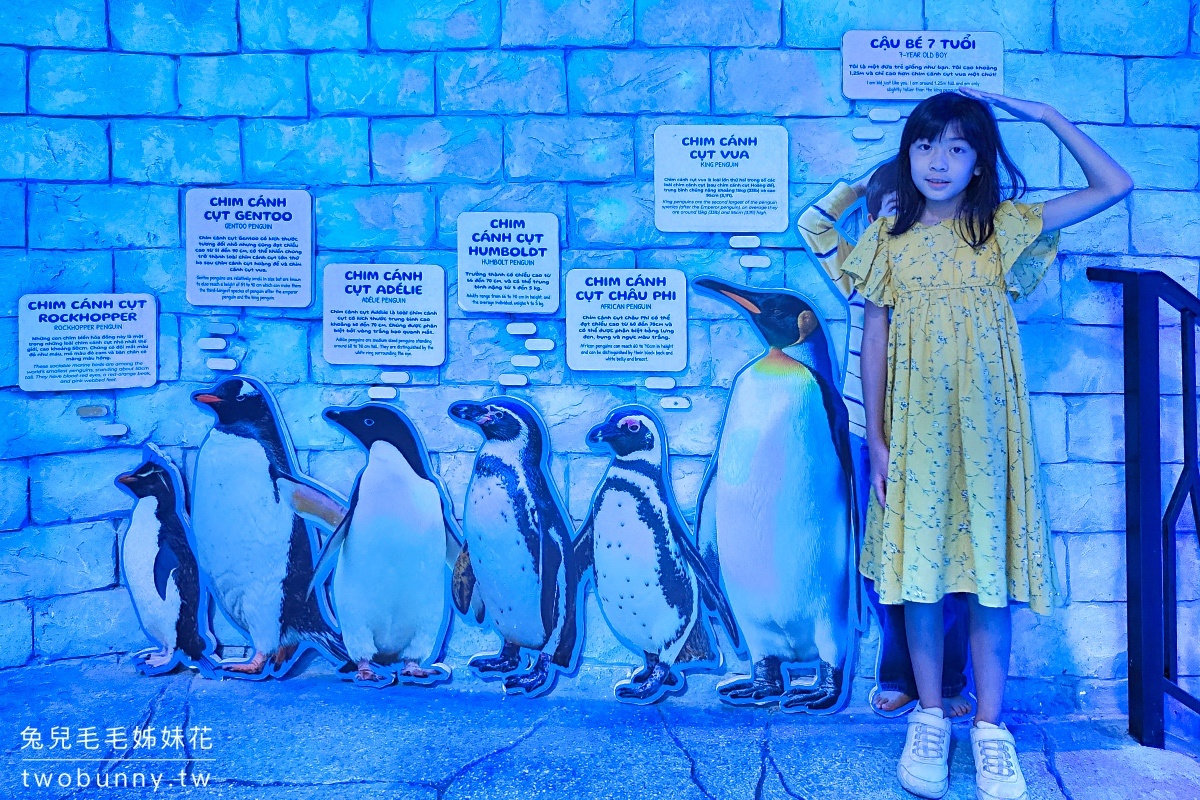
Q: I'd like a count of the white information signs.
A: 7